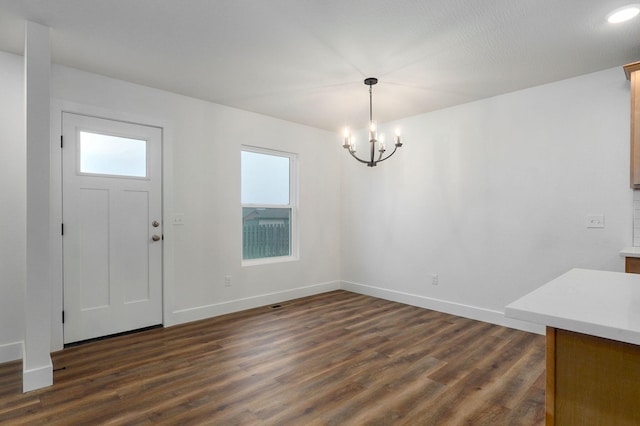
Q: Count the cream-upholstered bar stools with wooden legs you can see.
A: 0